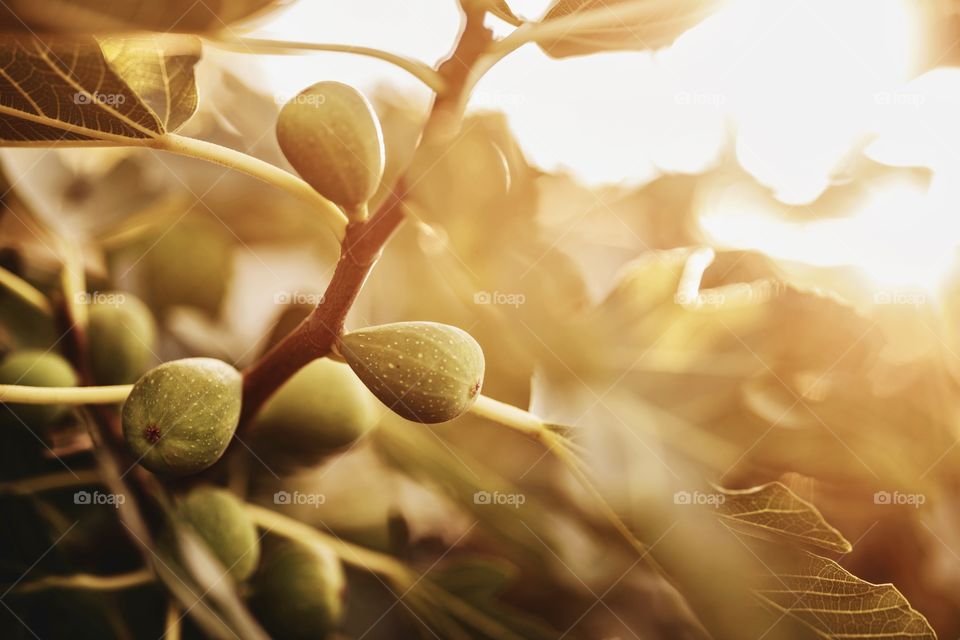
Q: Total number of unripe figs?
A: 8